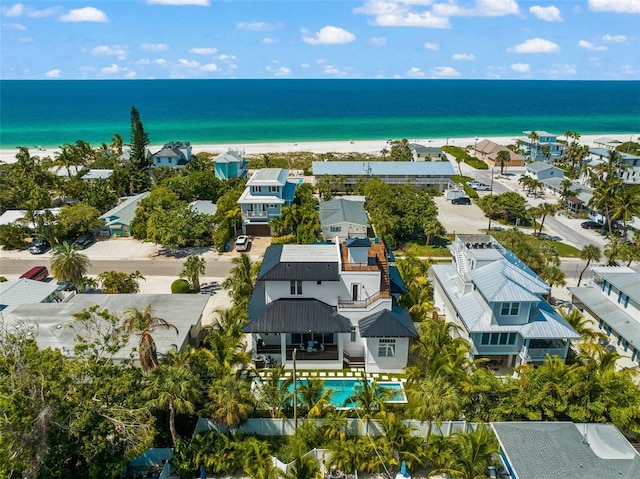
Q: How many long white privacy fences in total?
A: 1